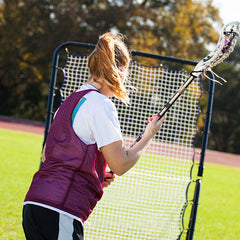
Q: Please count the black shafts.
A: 1